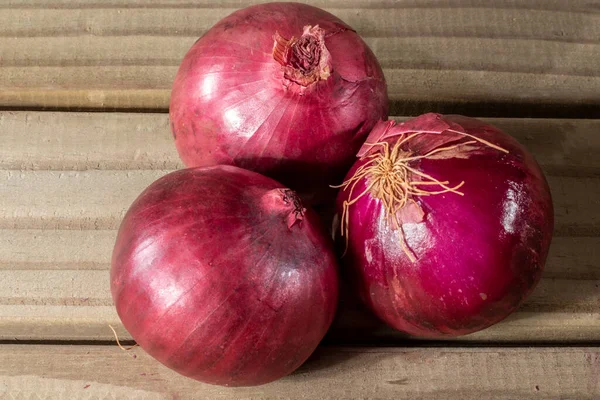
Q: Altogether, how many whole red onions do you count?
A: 3